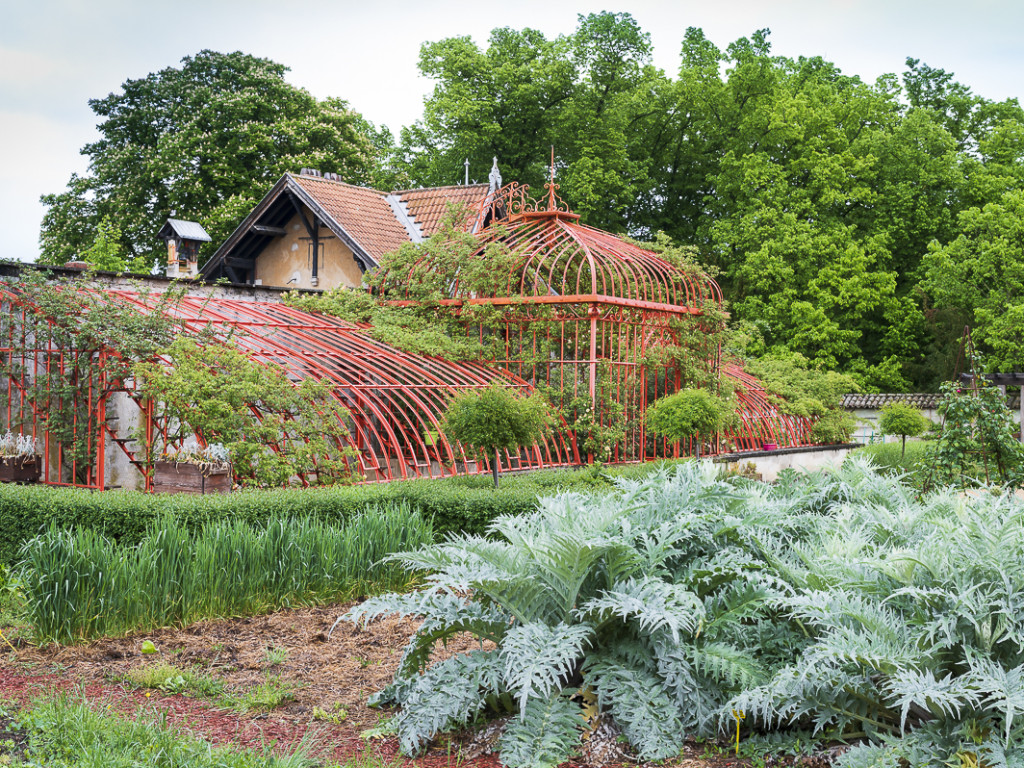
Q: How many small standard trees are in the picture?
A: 3